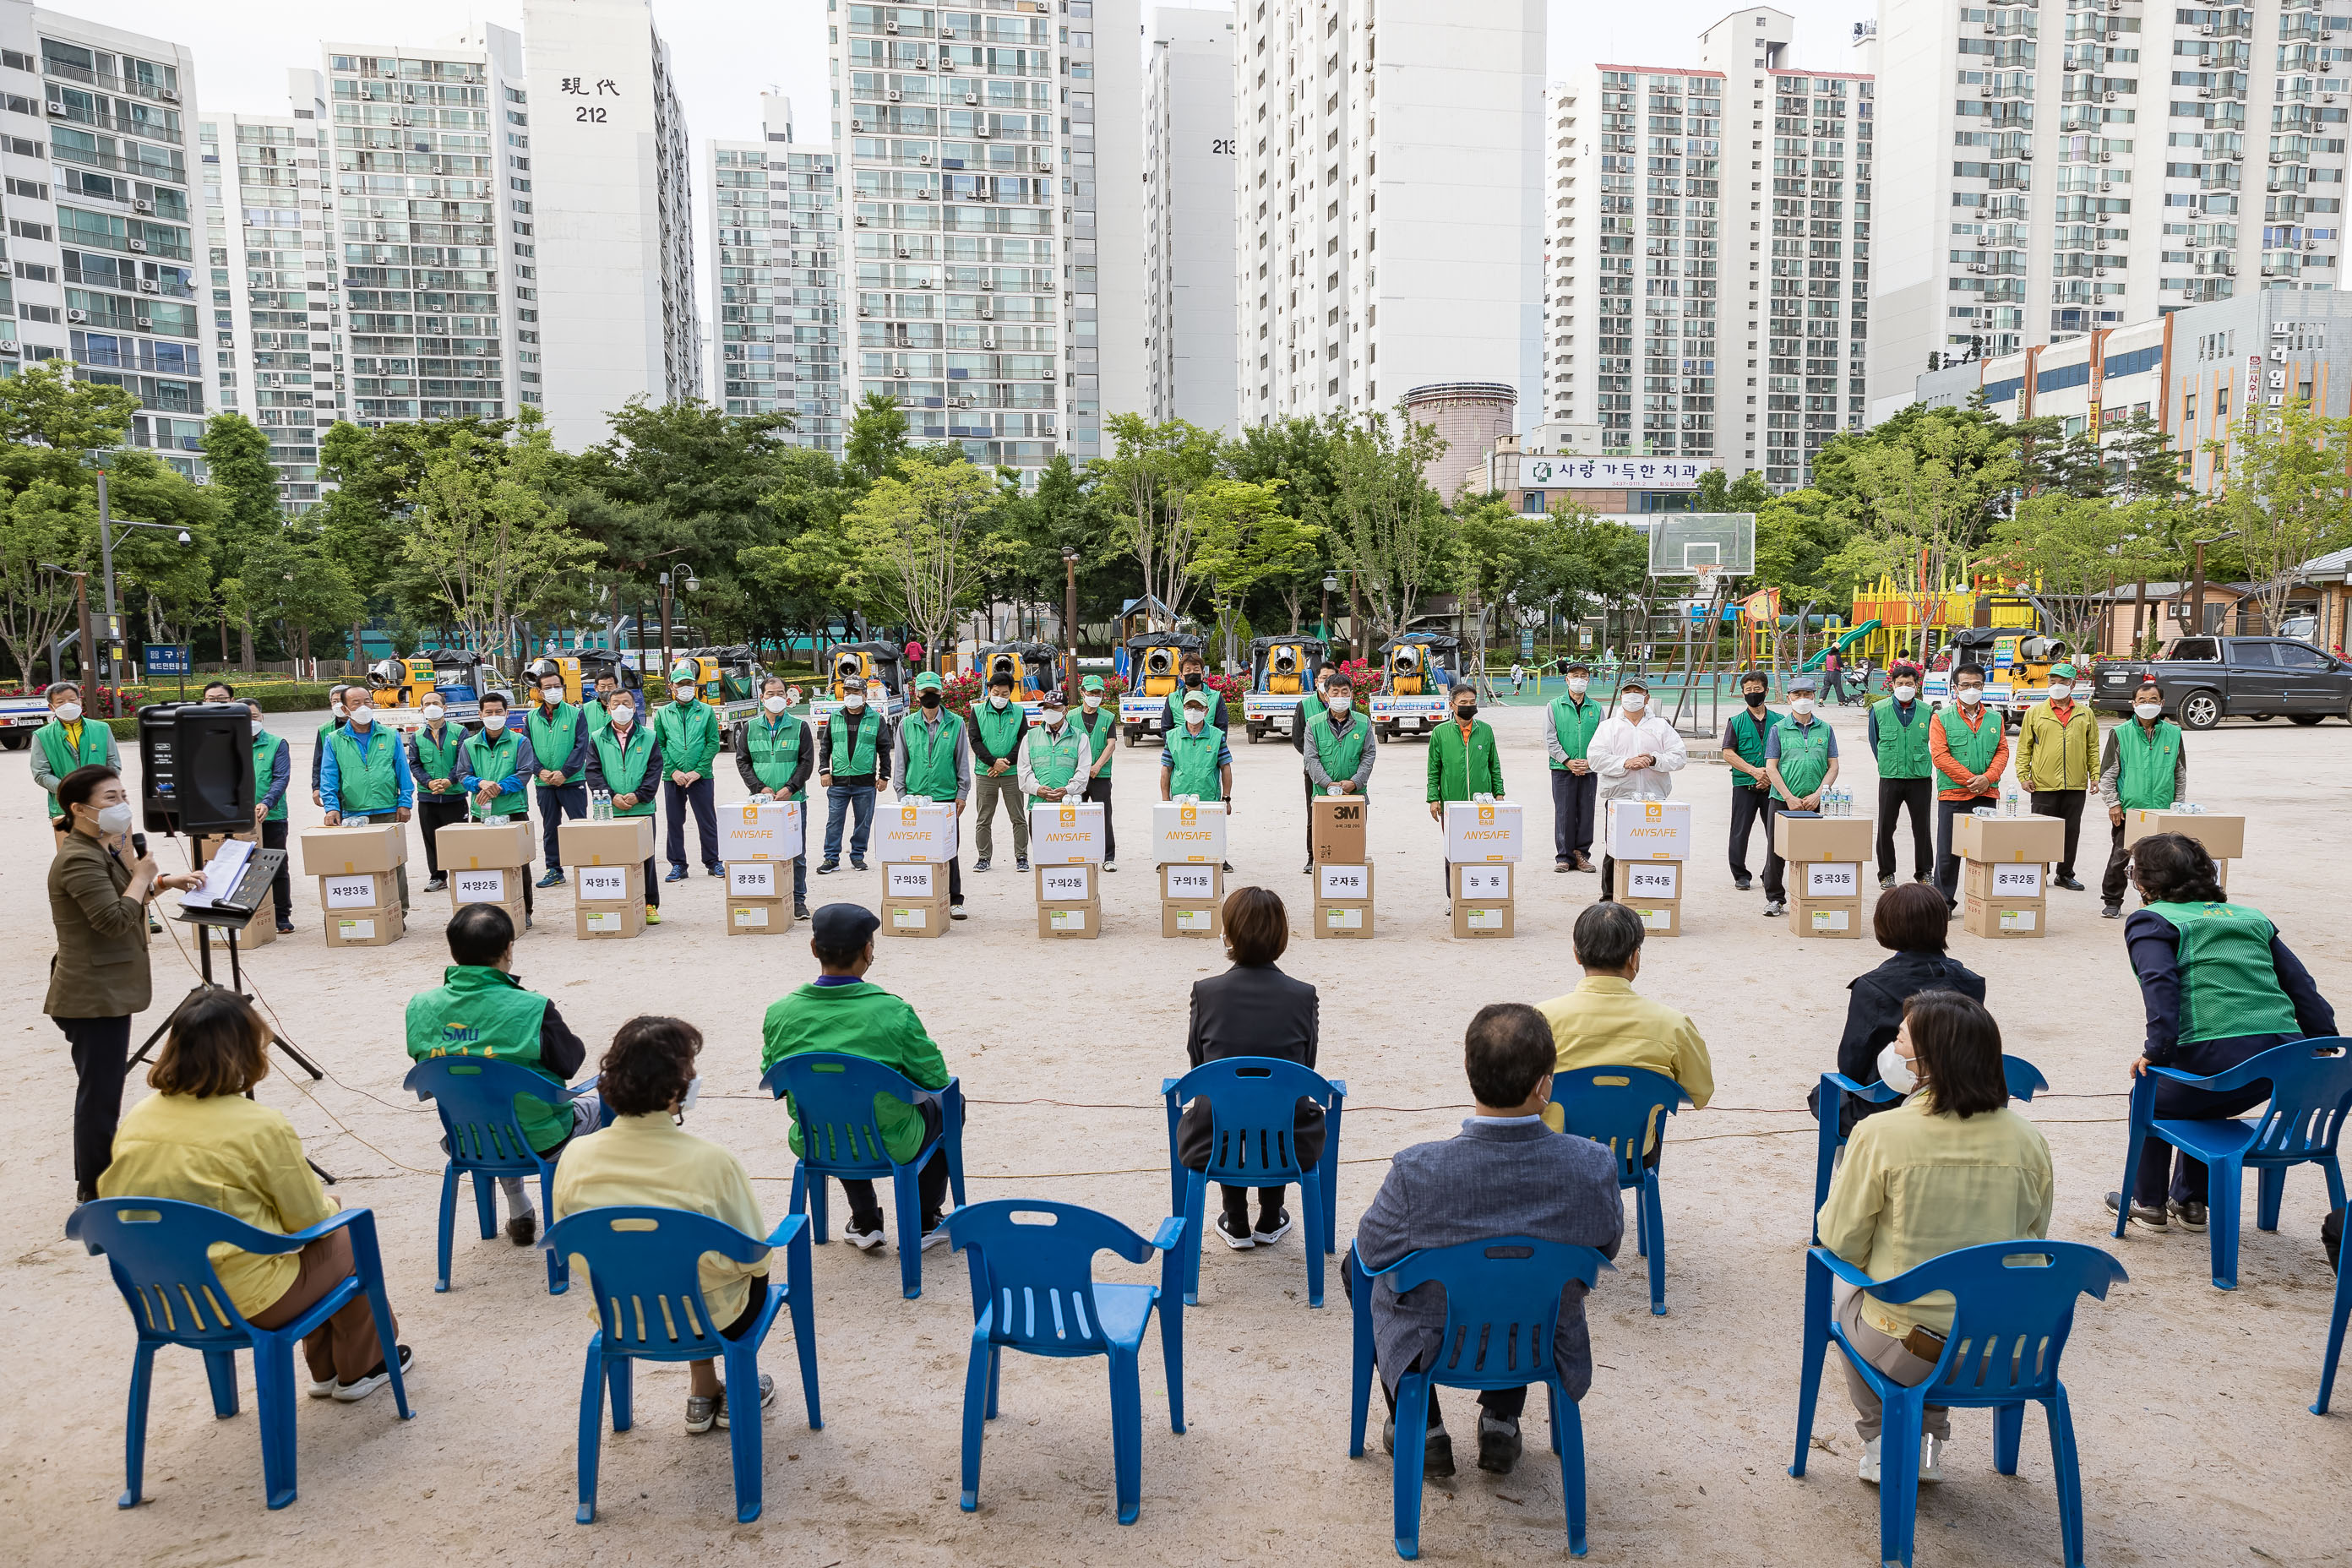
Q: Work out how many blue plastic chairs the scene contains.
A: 12